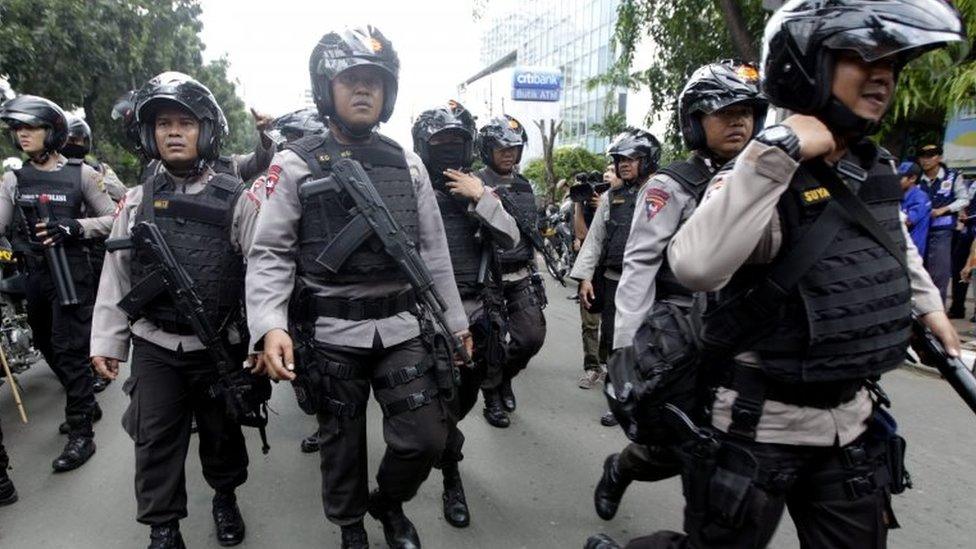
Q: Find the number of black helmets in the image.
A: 11